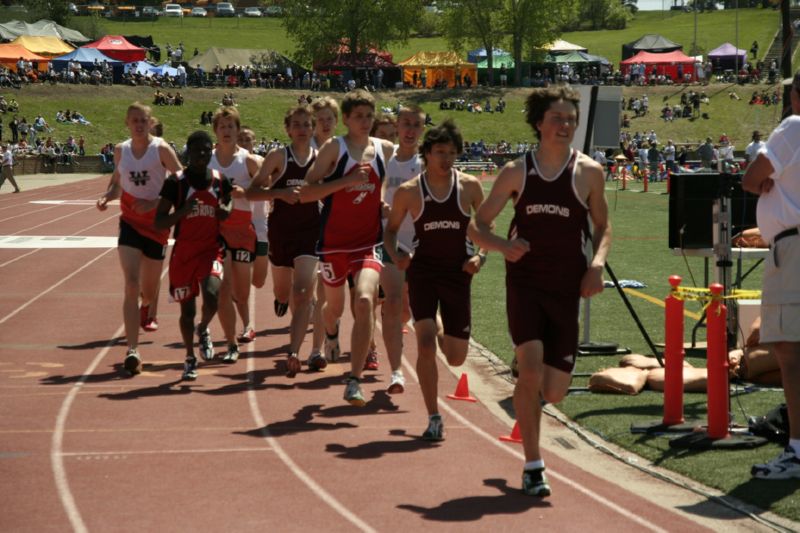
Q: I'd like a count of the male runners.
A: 12